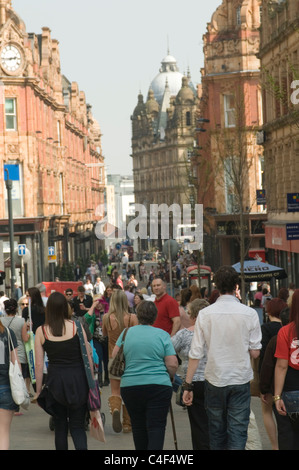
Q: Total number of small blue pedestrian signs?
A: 2